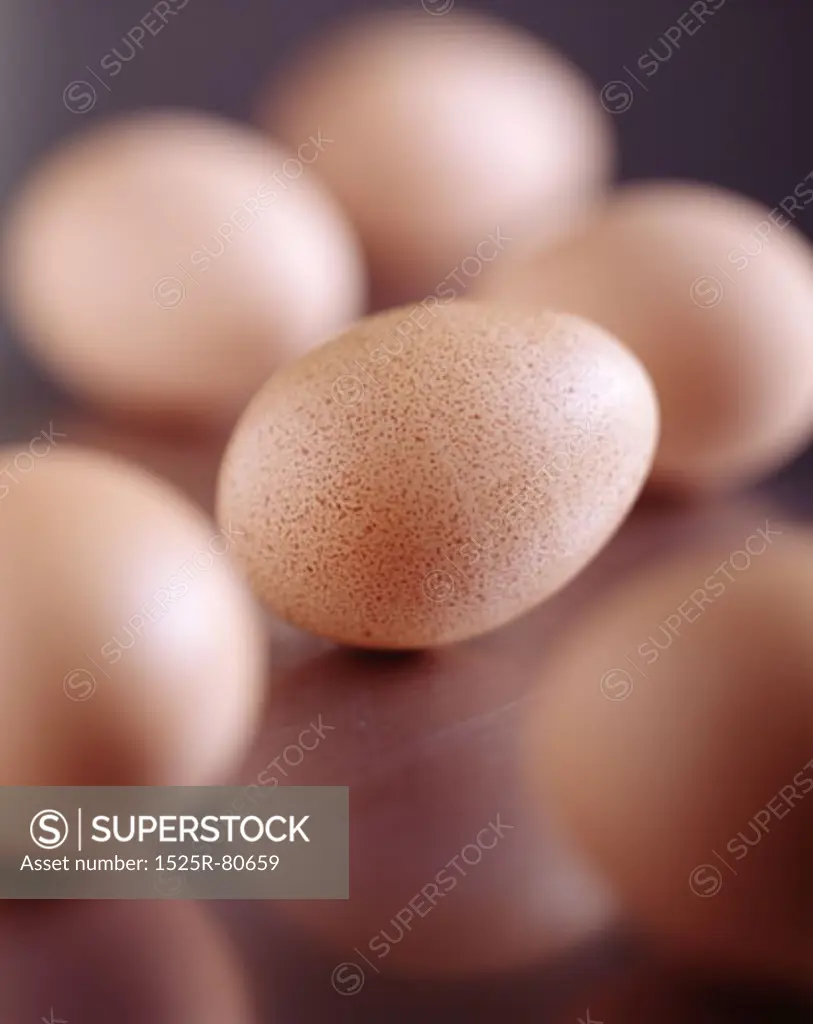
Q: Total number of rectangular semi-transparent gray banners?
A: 1